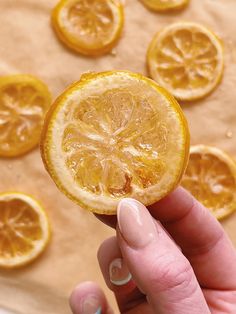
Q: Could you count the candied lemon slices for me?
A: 7